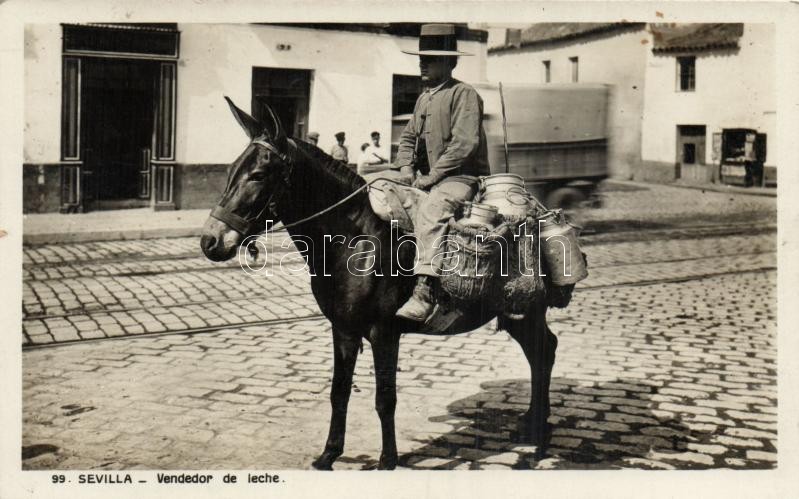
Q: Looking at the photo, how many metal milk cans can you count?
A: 3